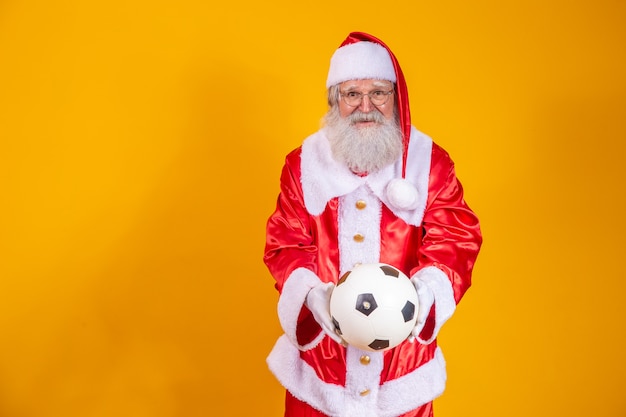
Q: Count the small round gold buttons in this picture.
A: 4